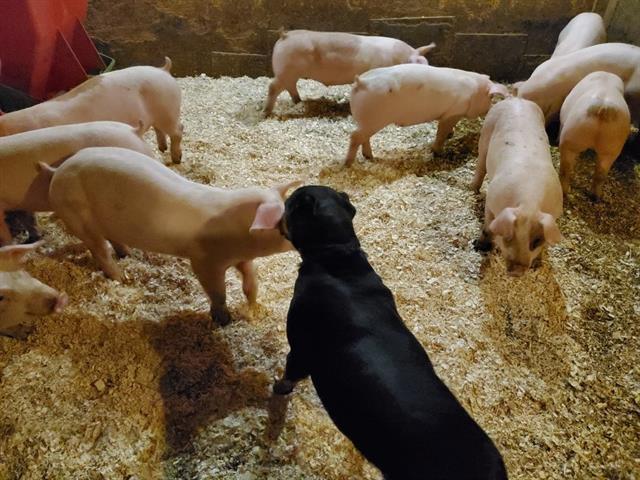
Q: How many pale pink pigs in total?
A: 10